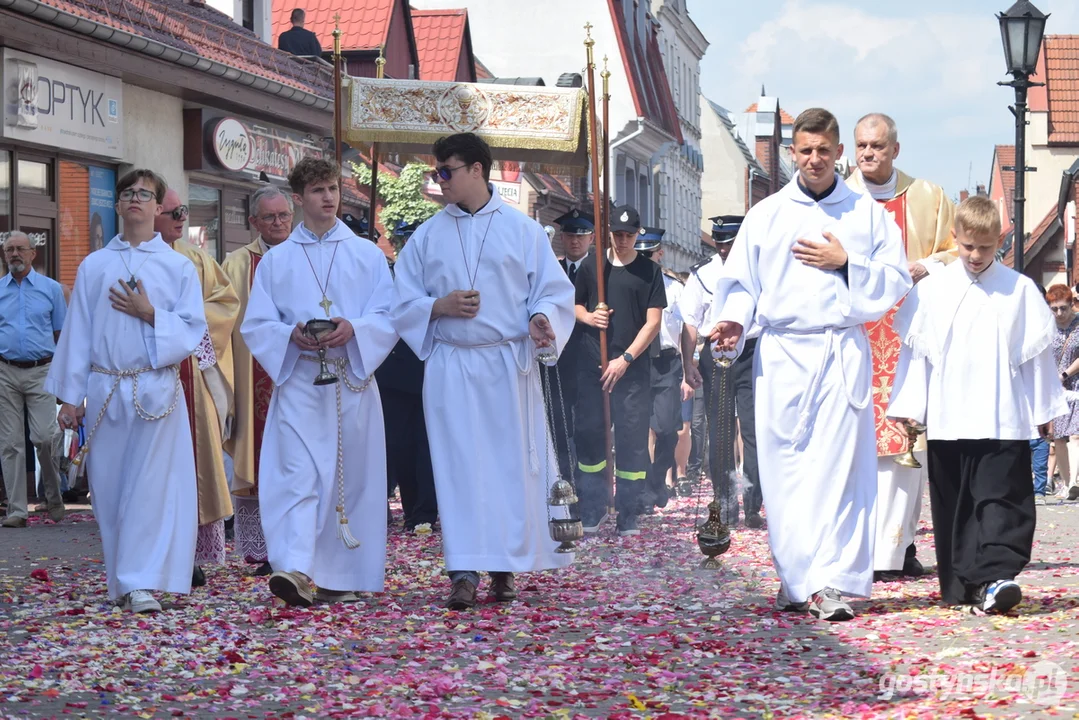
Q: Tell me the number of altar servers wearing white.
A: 5